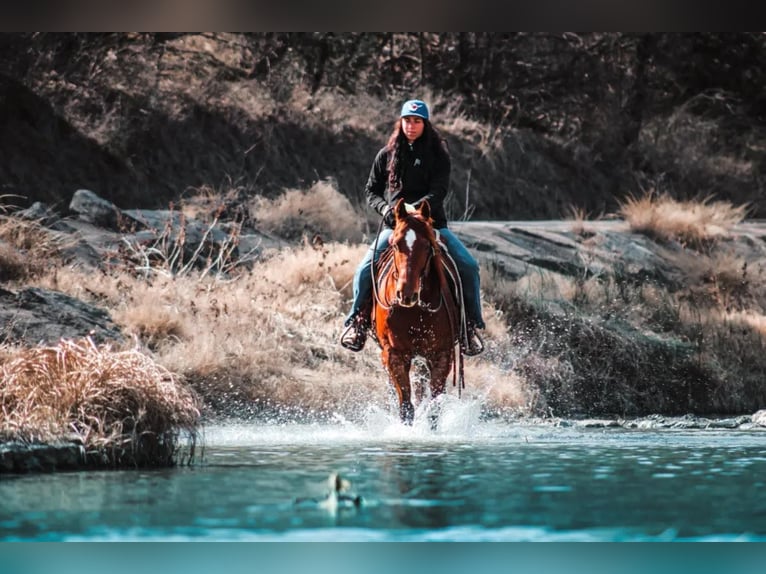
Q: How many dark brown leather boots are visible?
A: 2